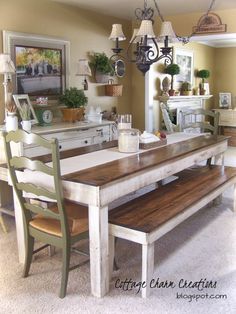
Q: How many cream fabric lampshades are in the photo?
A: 6